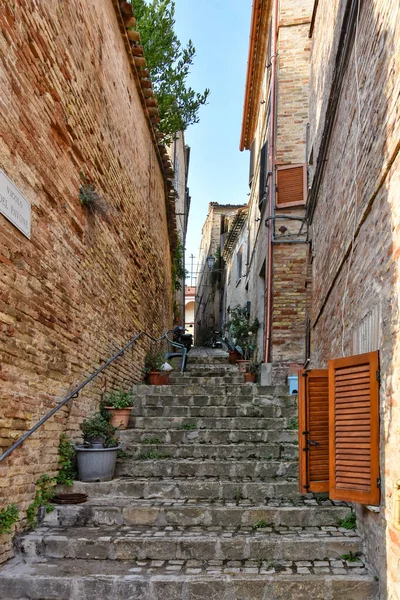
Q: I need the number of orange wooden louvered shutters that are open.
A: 2